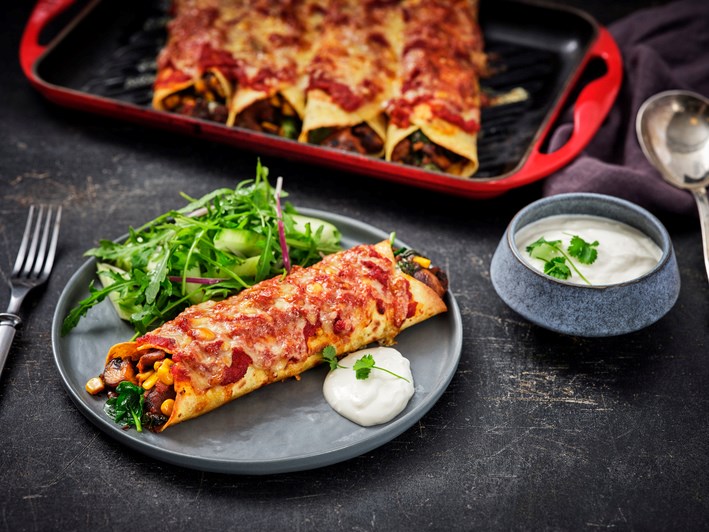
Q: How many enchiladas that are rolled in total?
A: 5